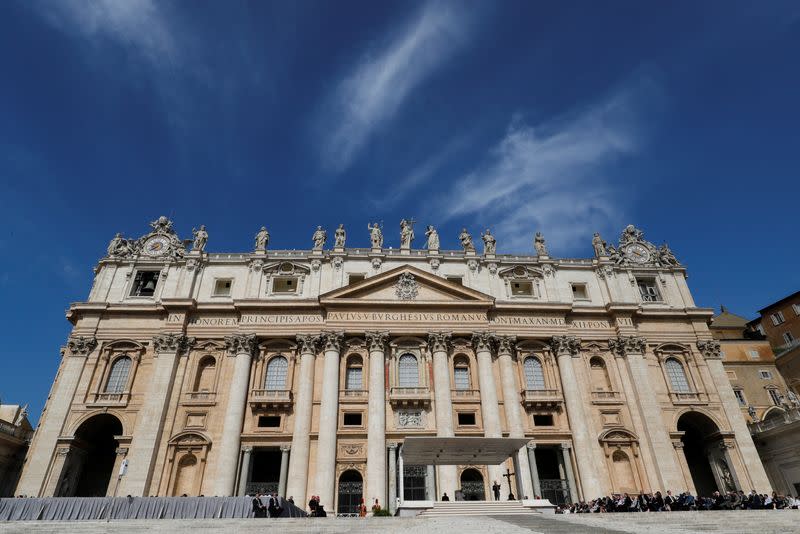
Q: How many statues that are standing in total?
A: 11